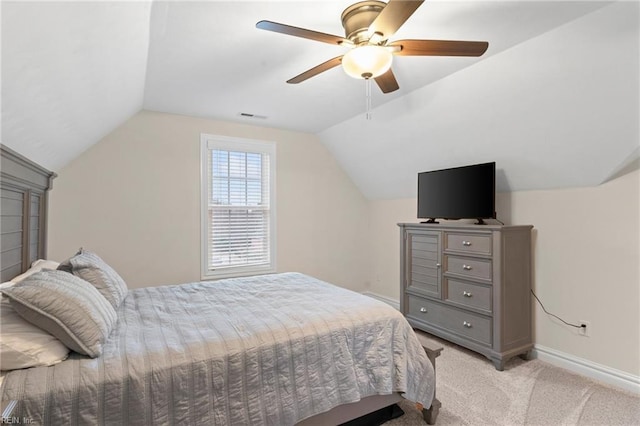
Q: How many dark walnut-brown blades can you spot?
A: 5